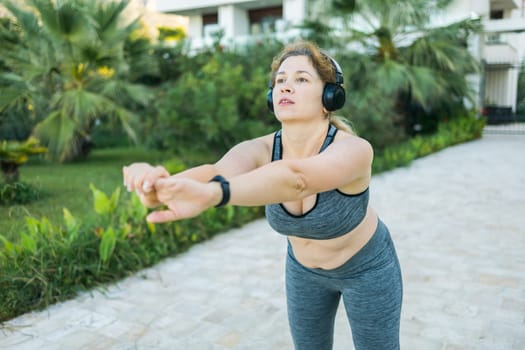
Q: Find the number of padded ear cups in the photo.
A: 2